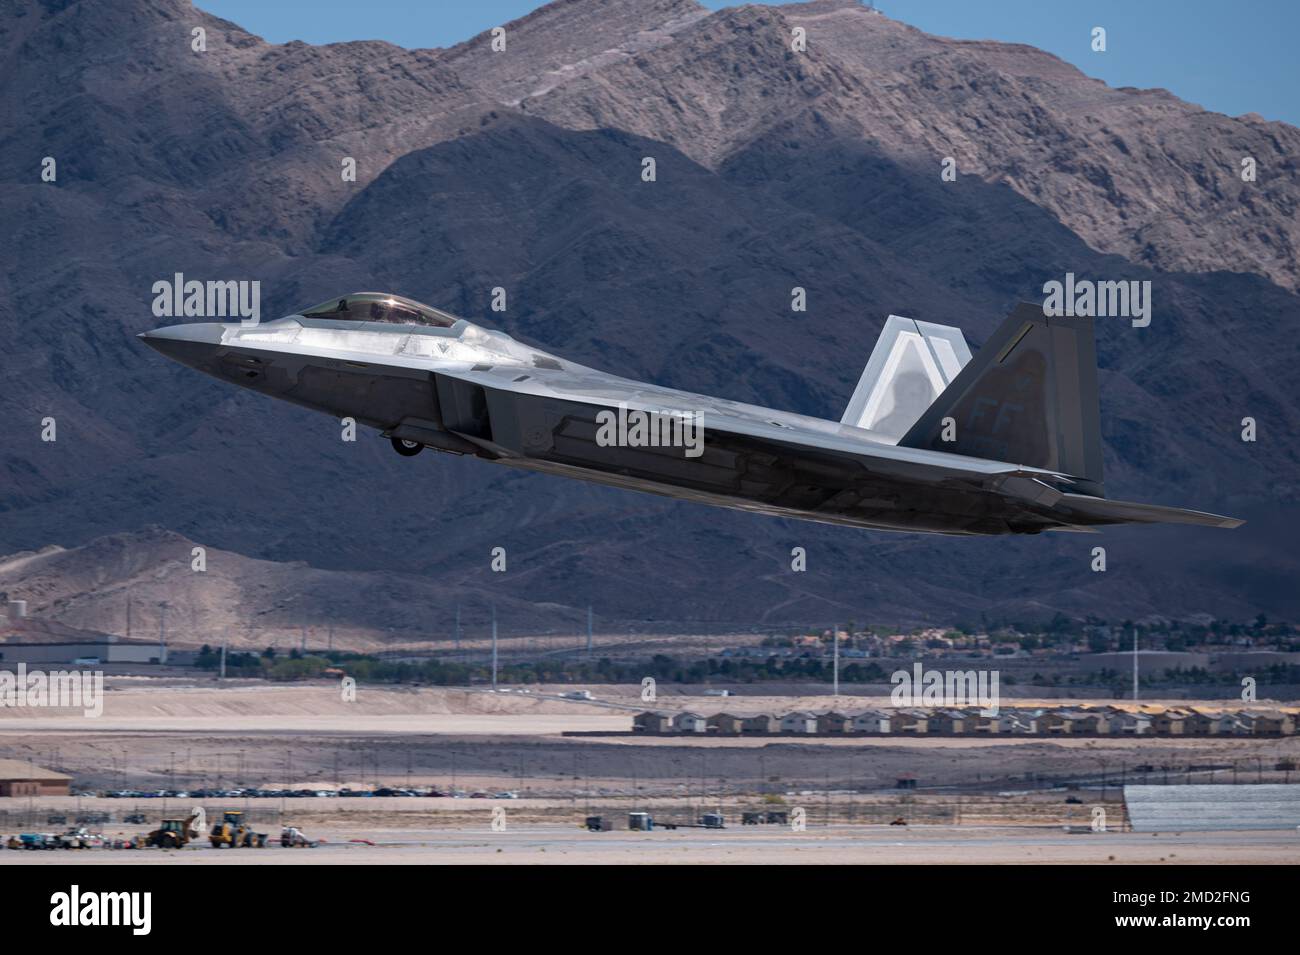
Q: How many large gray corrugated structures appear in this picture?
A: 1